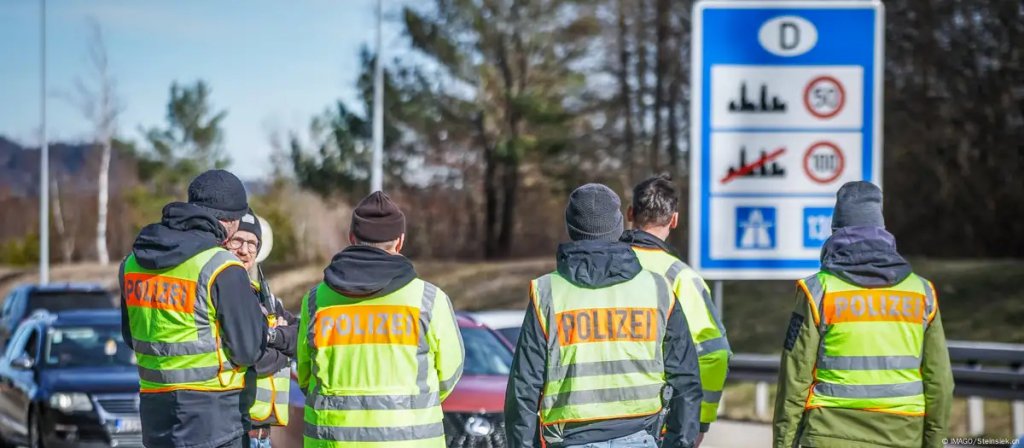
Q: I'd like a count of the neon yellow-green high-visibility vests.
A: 6